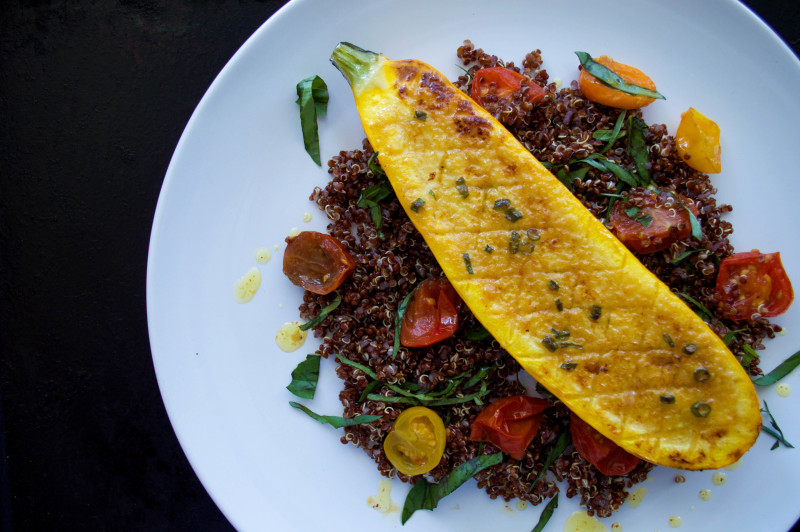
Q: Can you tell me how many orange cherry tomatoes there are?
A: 1